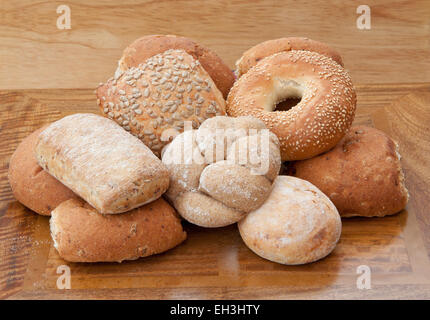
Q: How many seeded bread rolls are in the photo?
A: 2